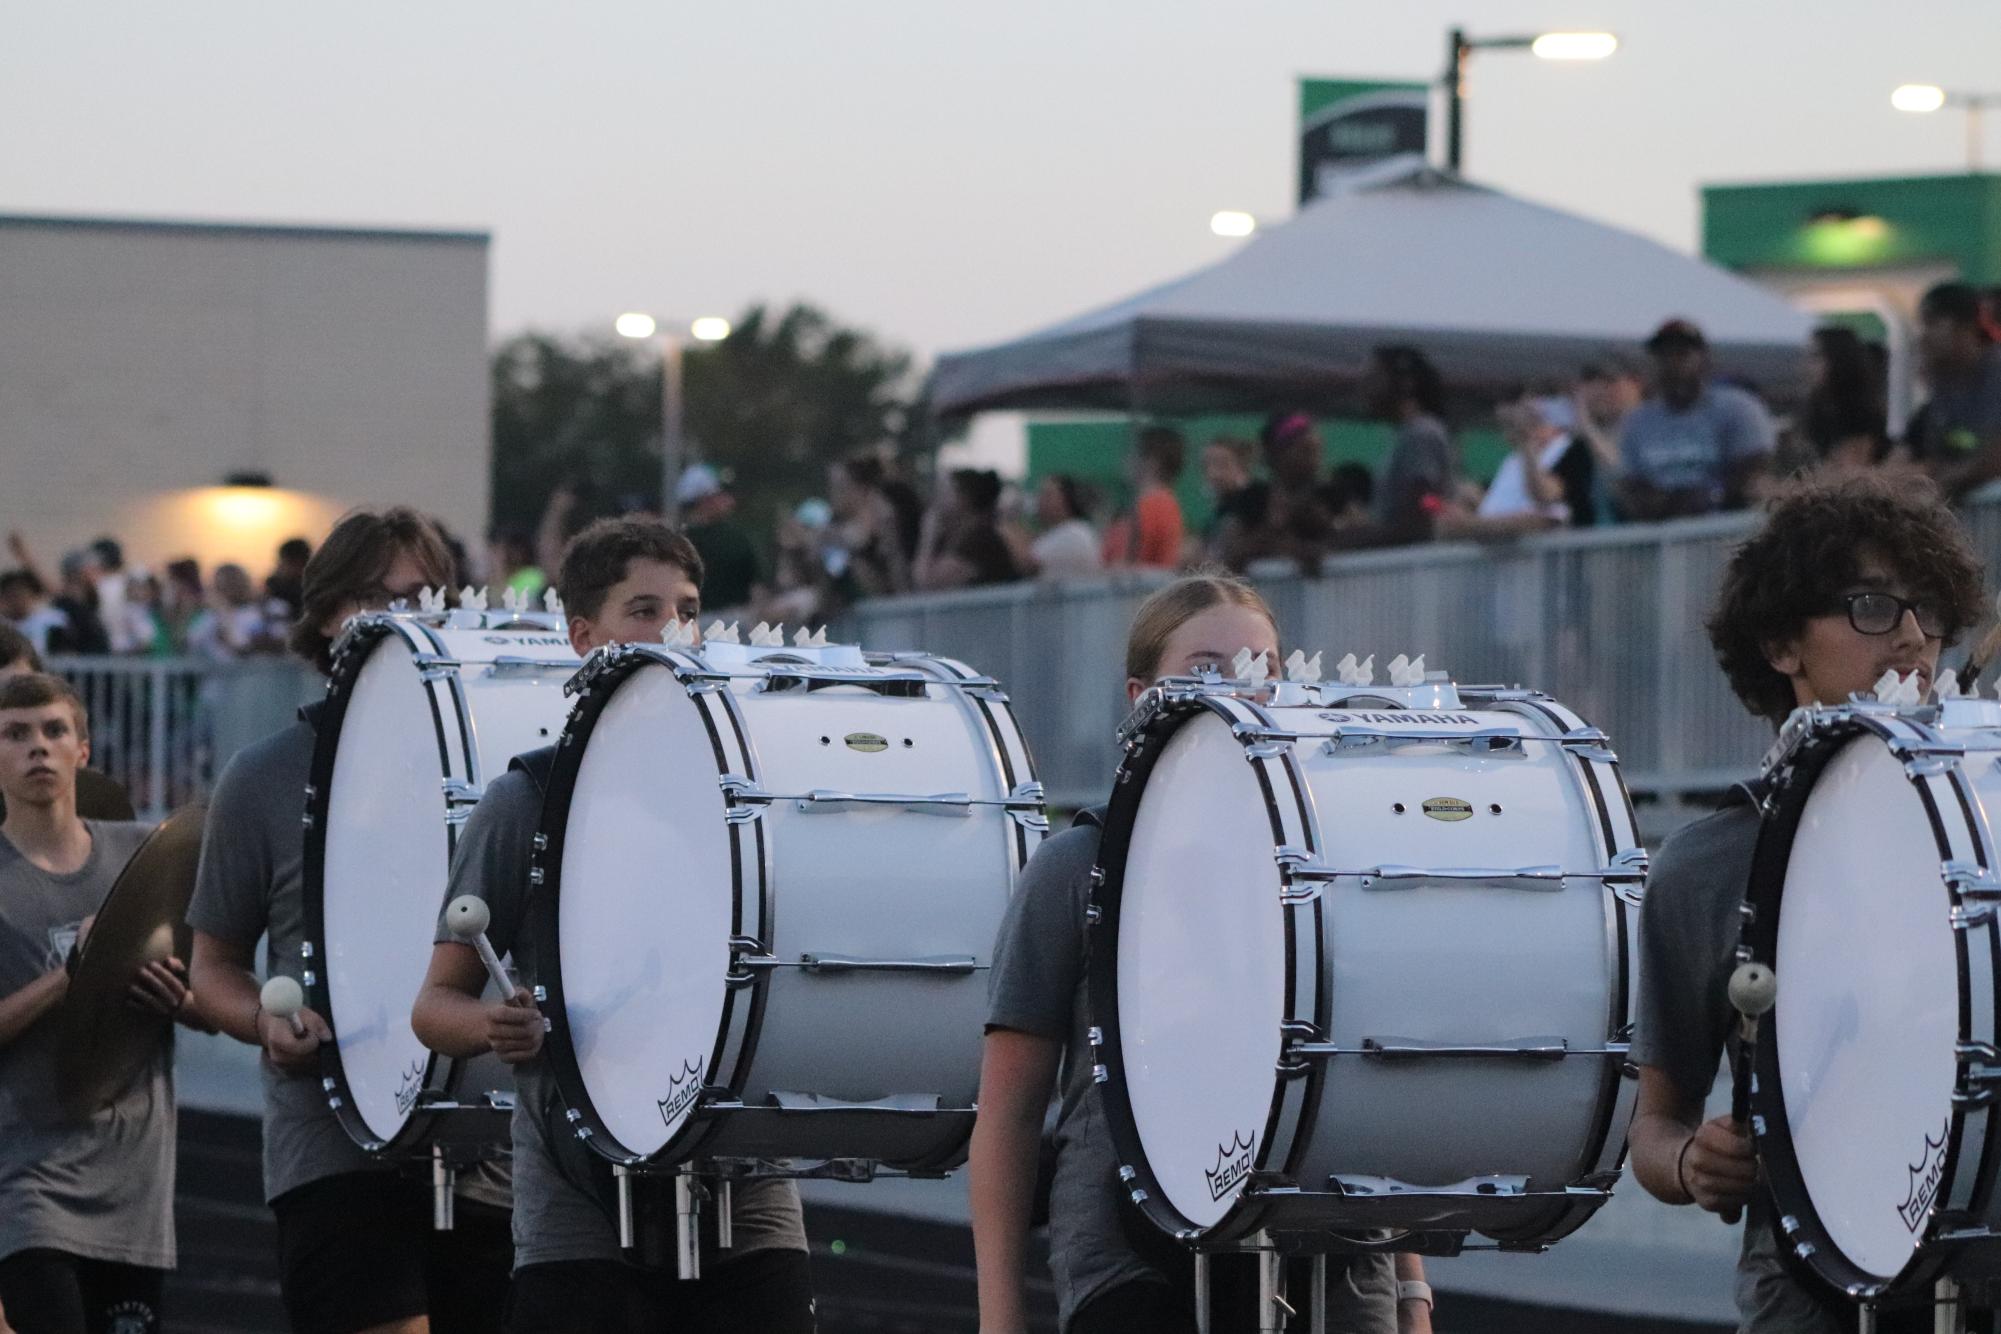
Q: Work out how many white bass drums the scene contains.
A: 4